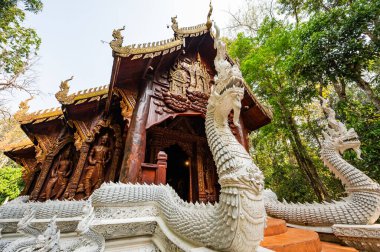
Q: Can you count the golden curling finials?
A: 5